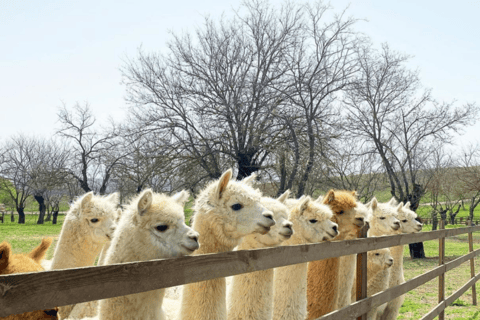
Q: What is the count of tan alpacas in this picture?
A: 2